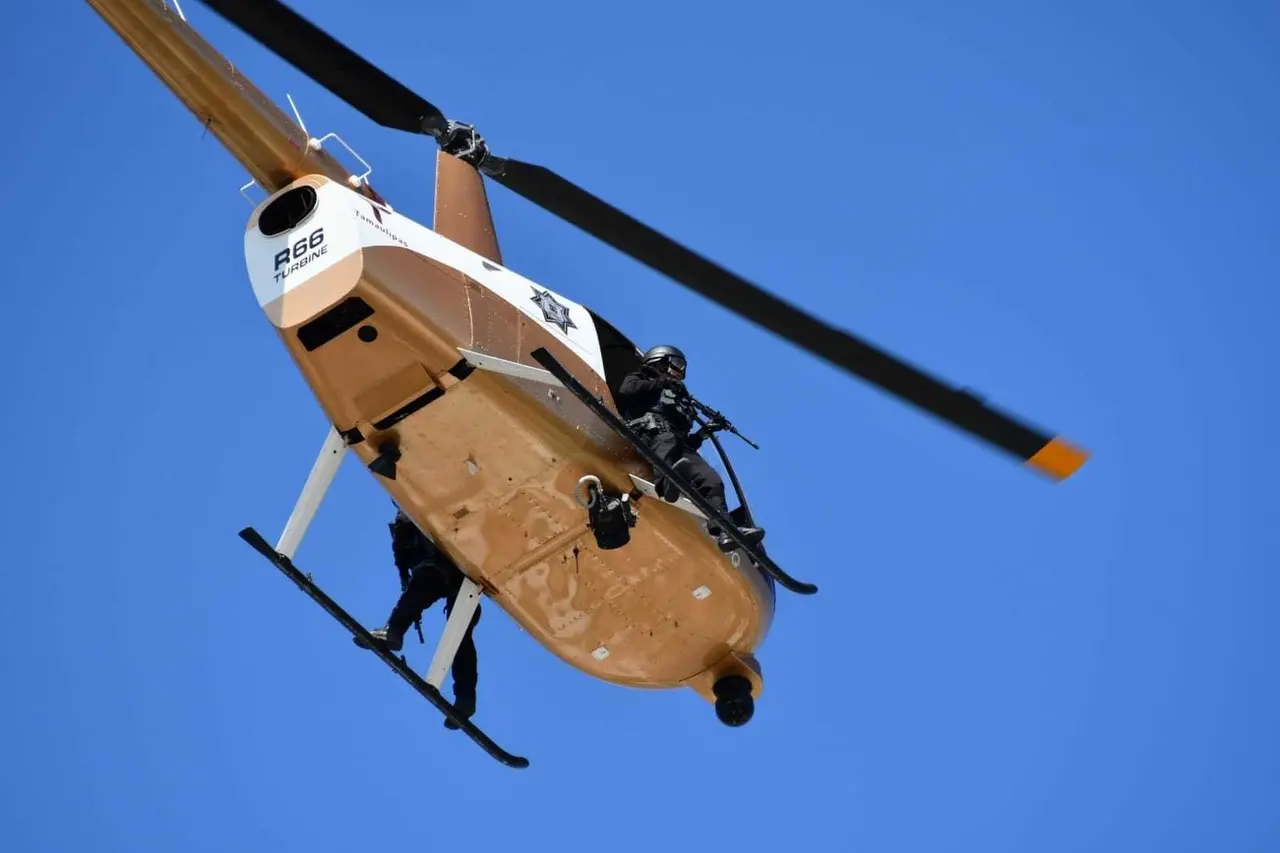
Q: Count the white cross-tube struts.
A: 4